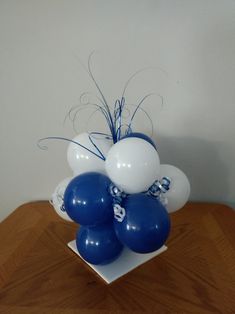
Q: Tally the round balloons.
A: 8